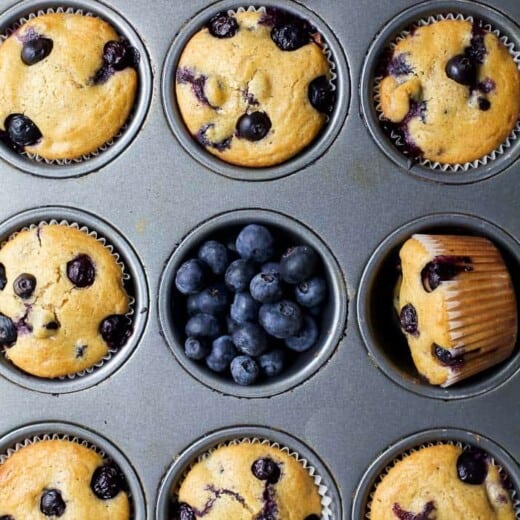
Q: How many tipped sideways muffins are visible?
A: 1